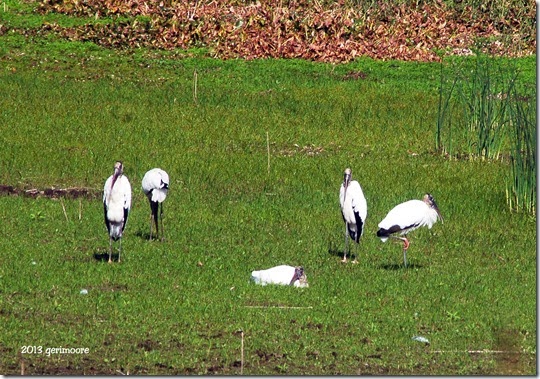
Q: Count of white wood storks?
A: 5